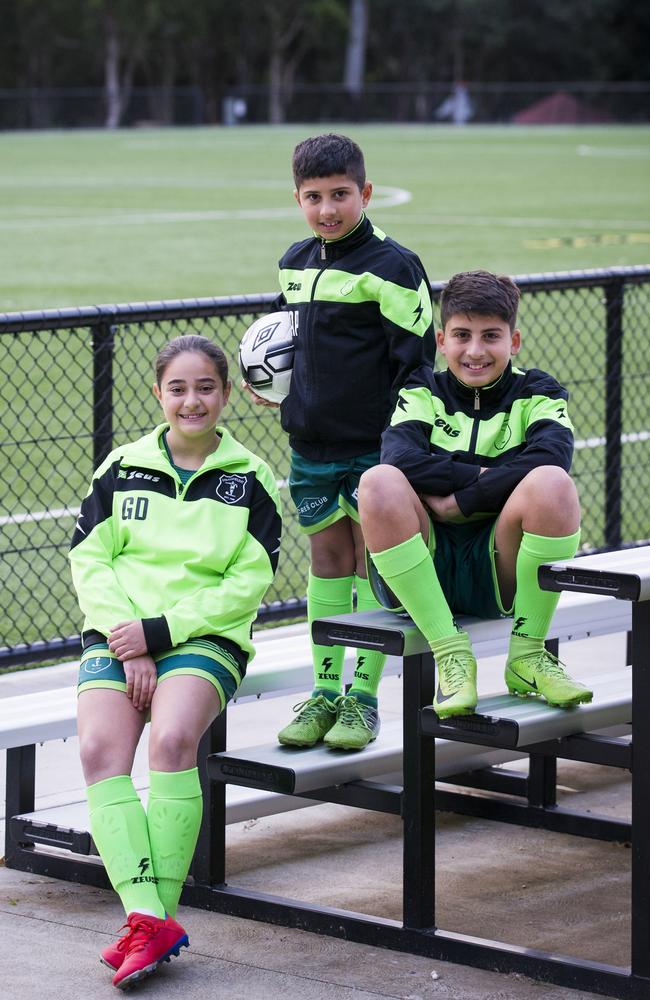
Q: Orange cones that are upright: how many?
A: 0